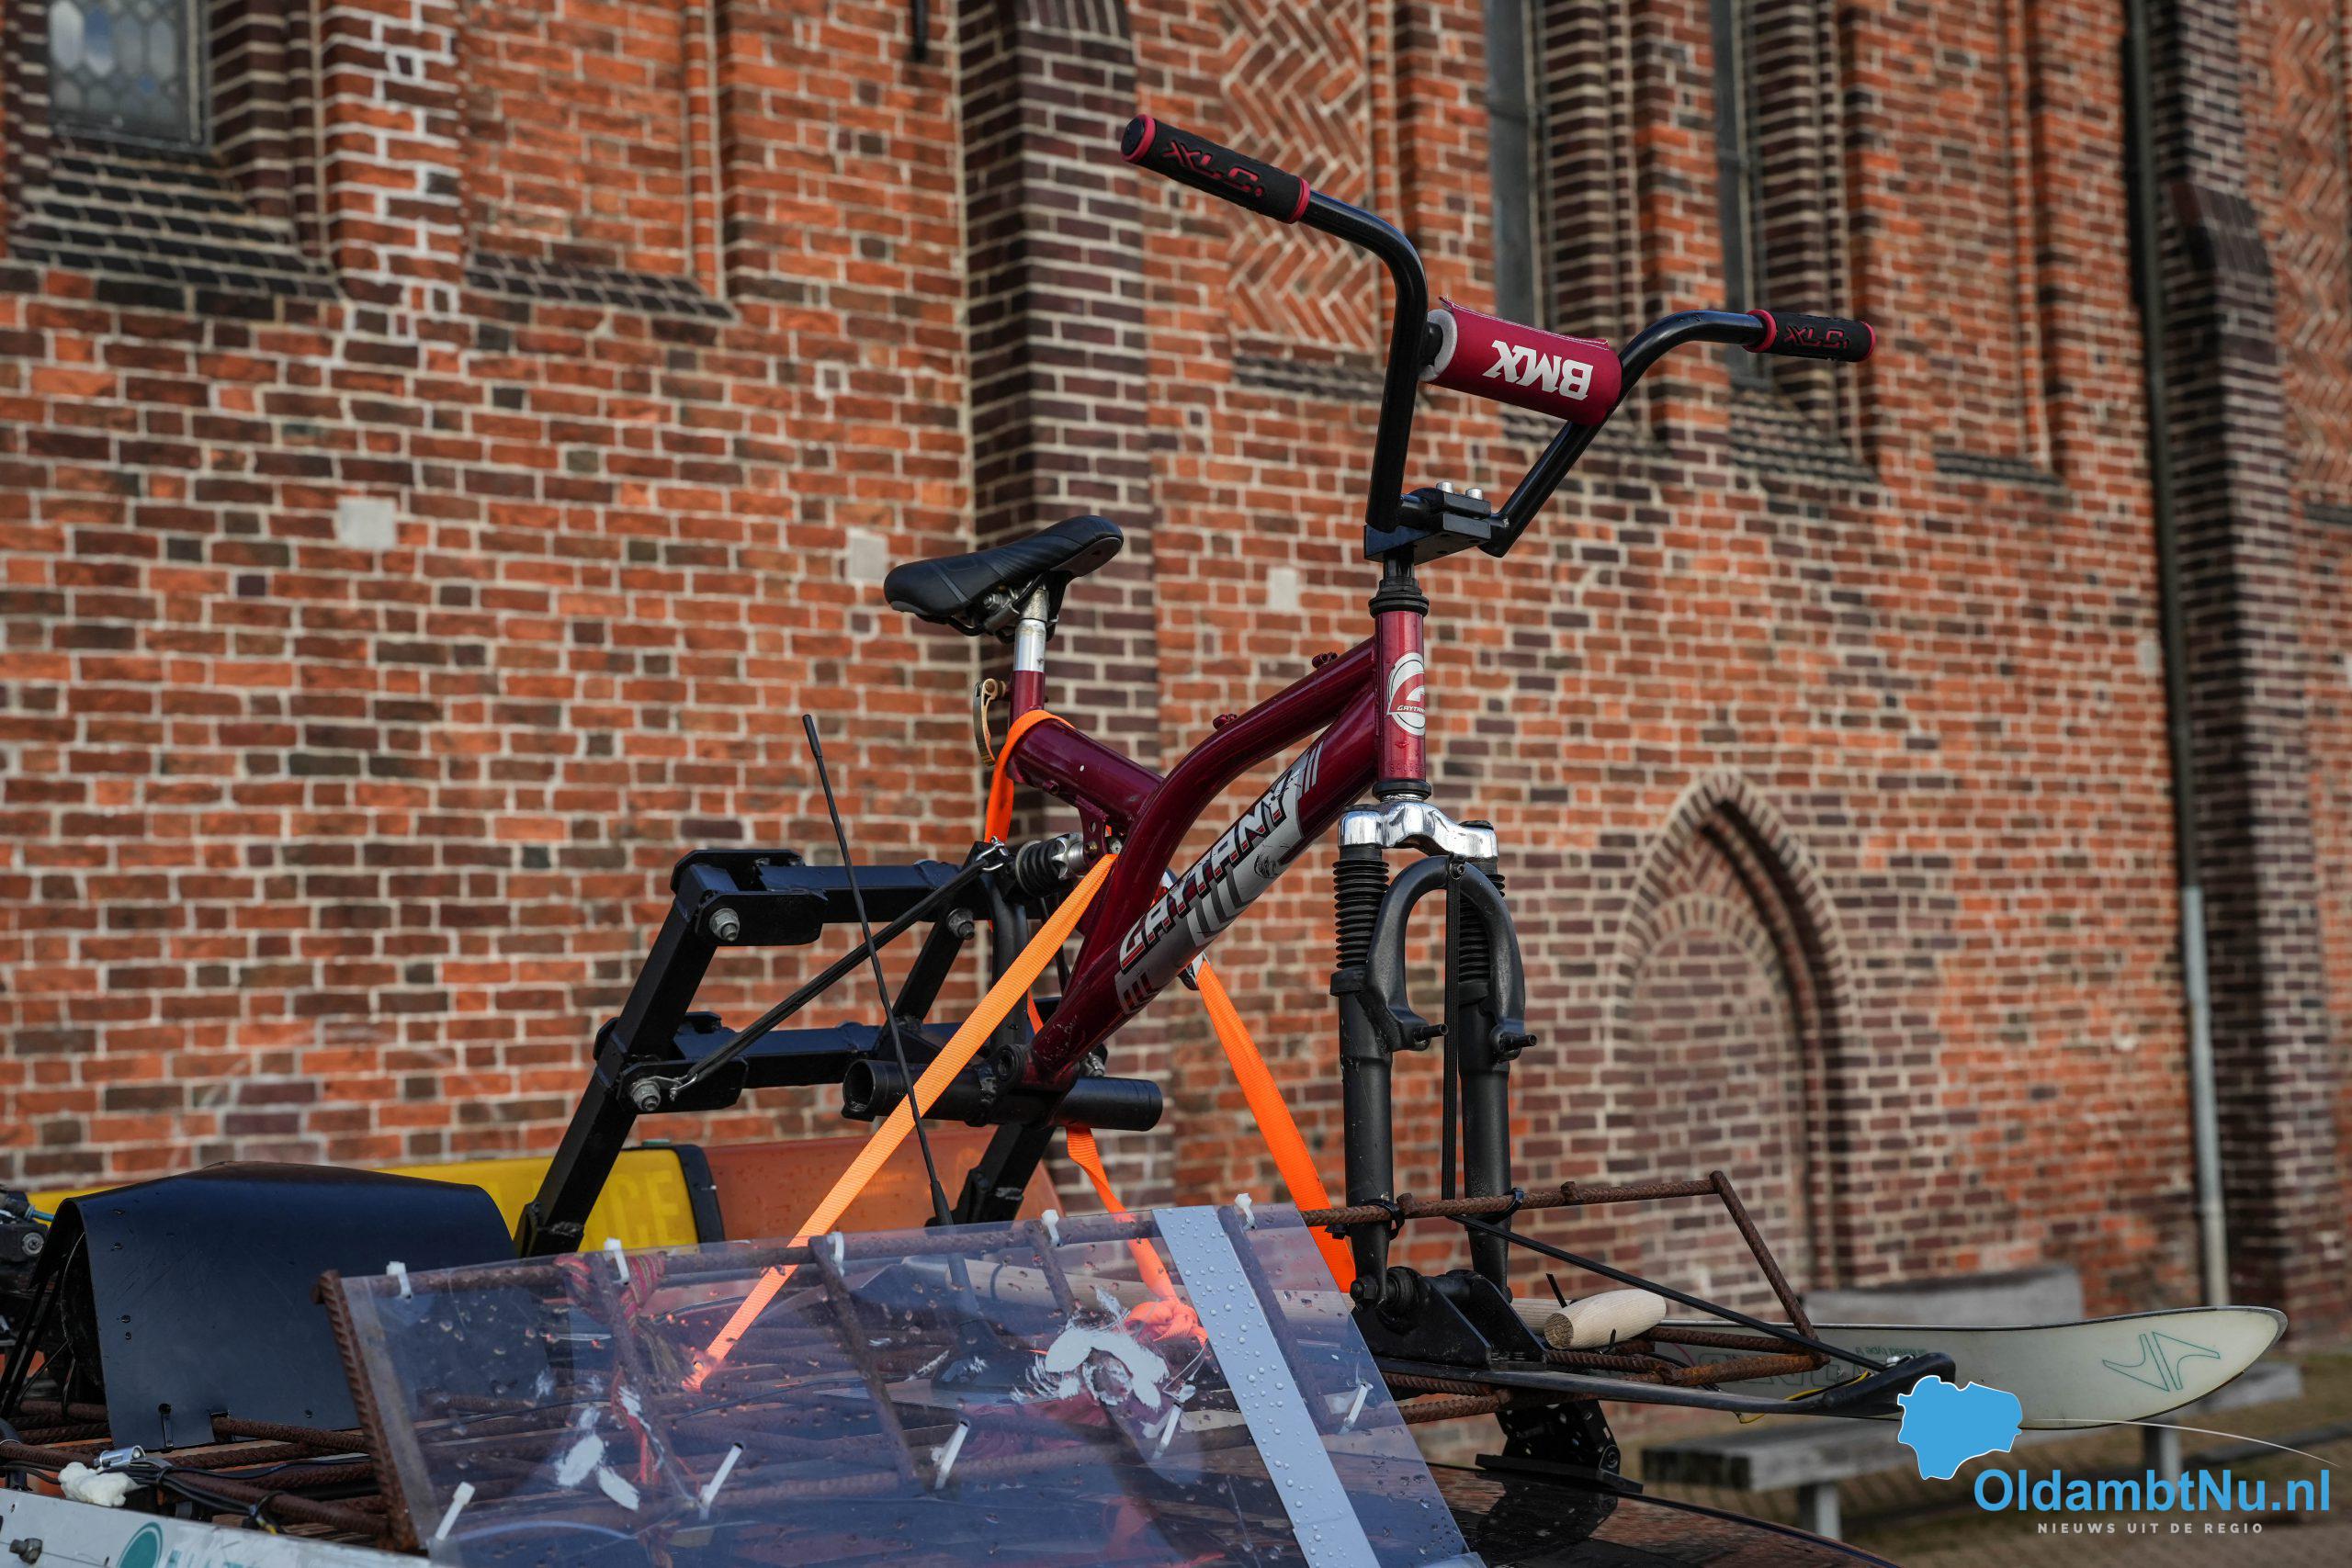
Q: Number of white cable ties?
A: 10